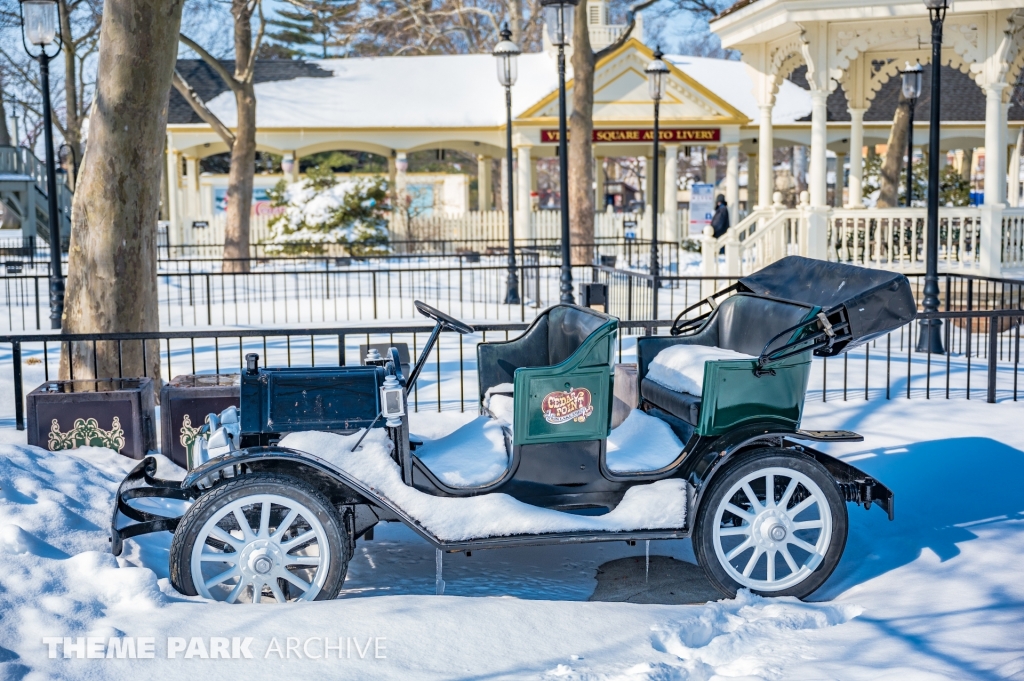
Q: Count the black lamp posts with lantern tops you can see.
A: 6